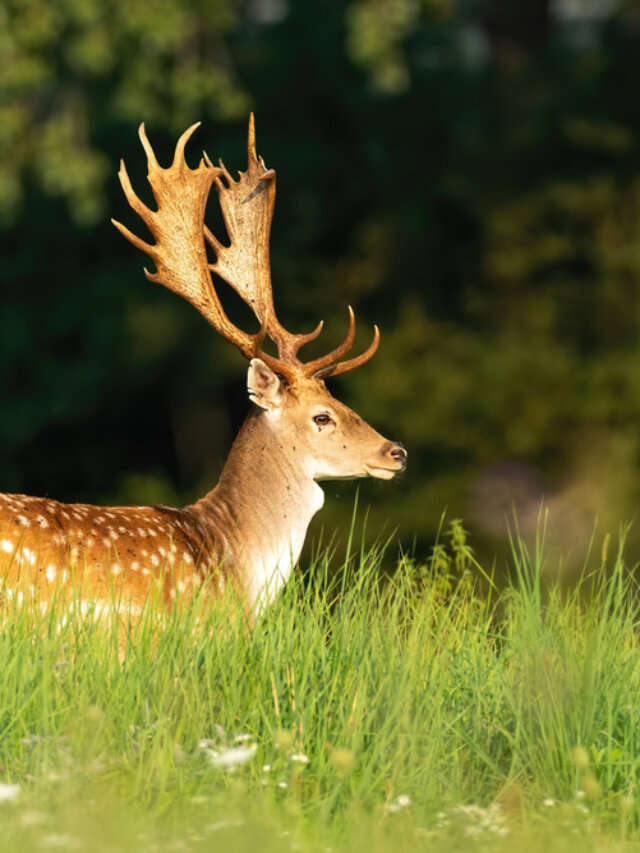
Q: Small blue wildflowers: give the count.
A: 0